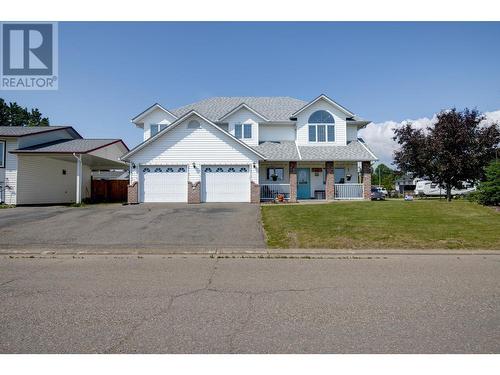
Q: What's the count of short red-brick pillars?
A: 3